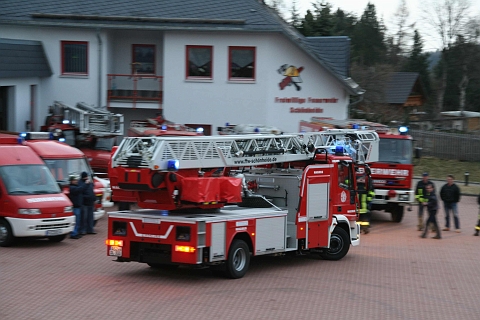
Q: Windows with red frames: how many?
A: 4